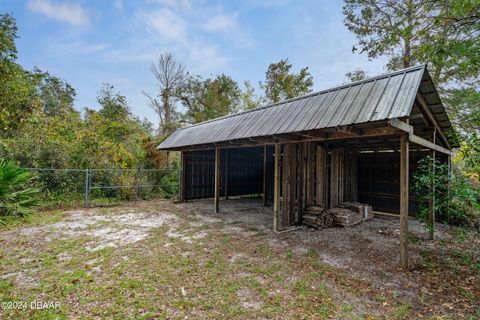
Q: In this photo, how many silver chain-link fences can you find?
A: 1